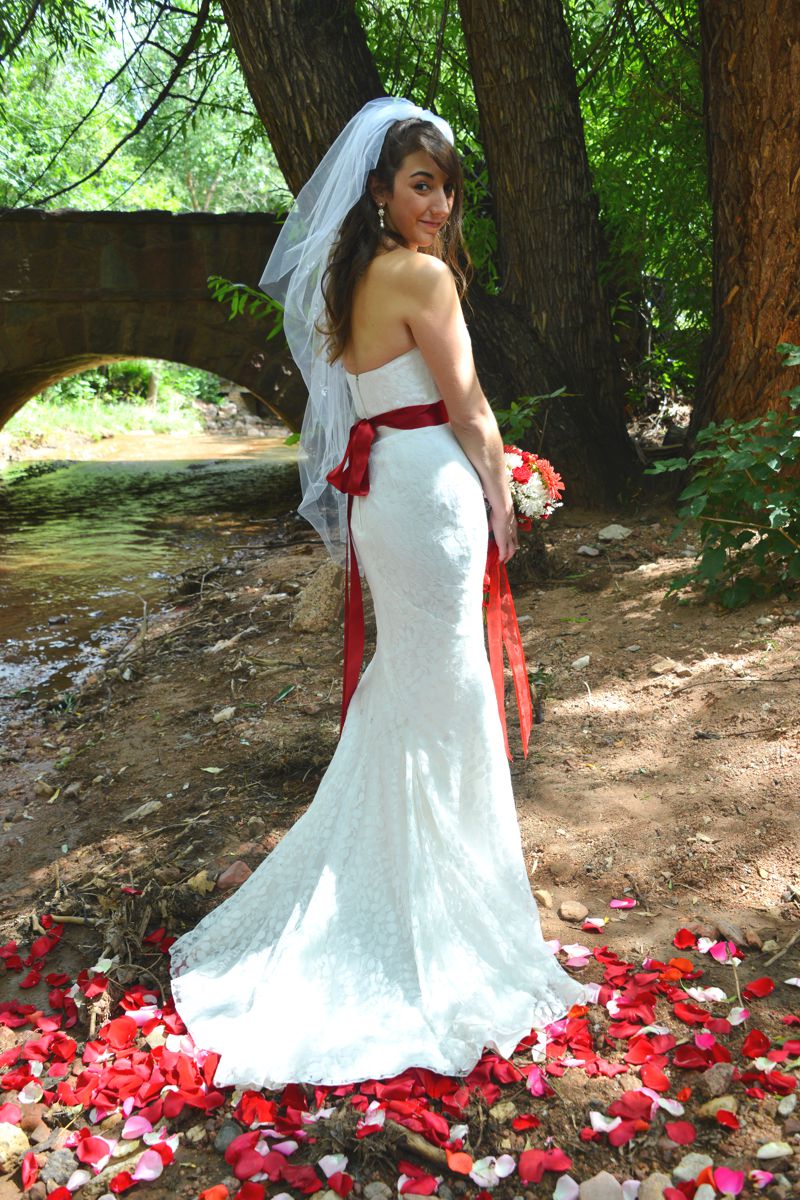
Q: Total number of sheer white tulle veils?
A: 1